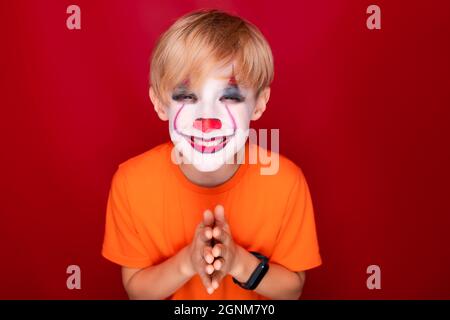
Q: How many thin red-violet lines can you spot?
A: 2